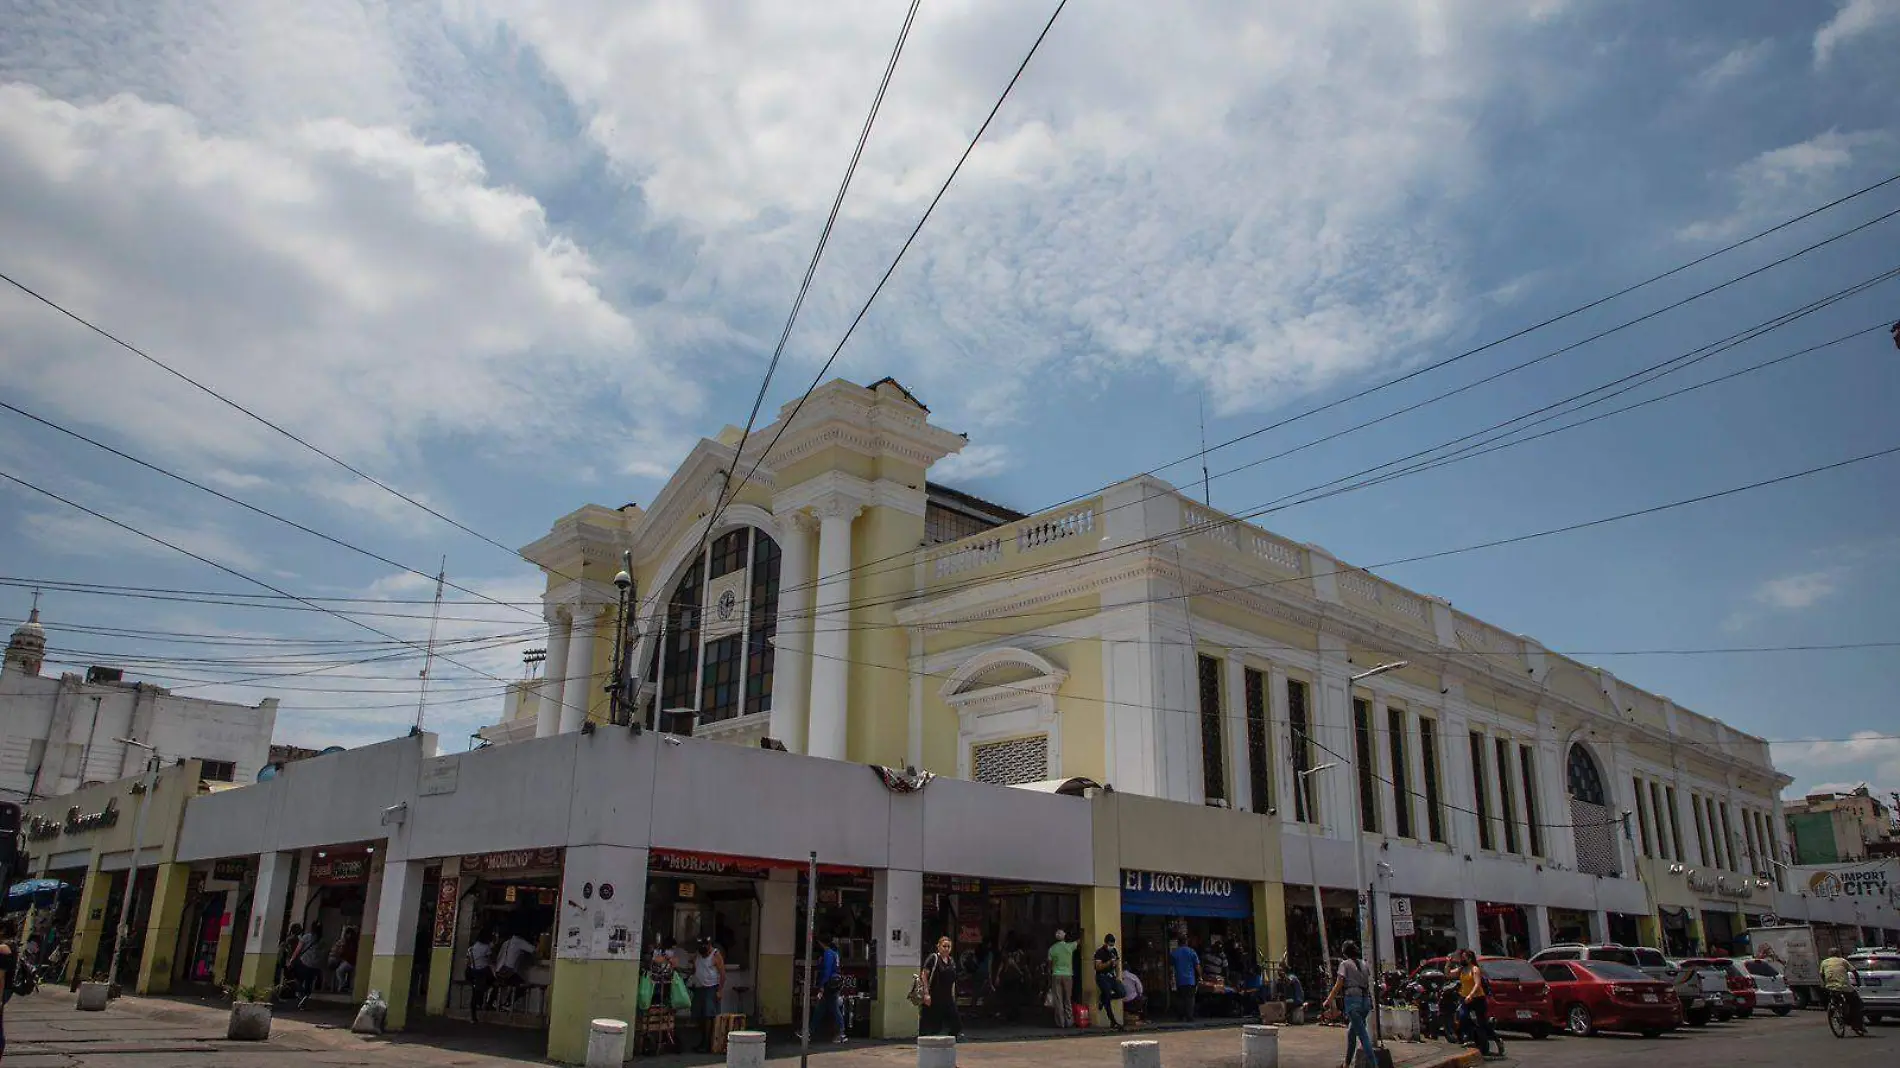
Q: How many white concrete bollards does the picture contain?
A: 5